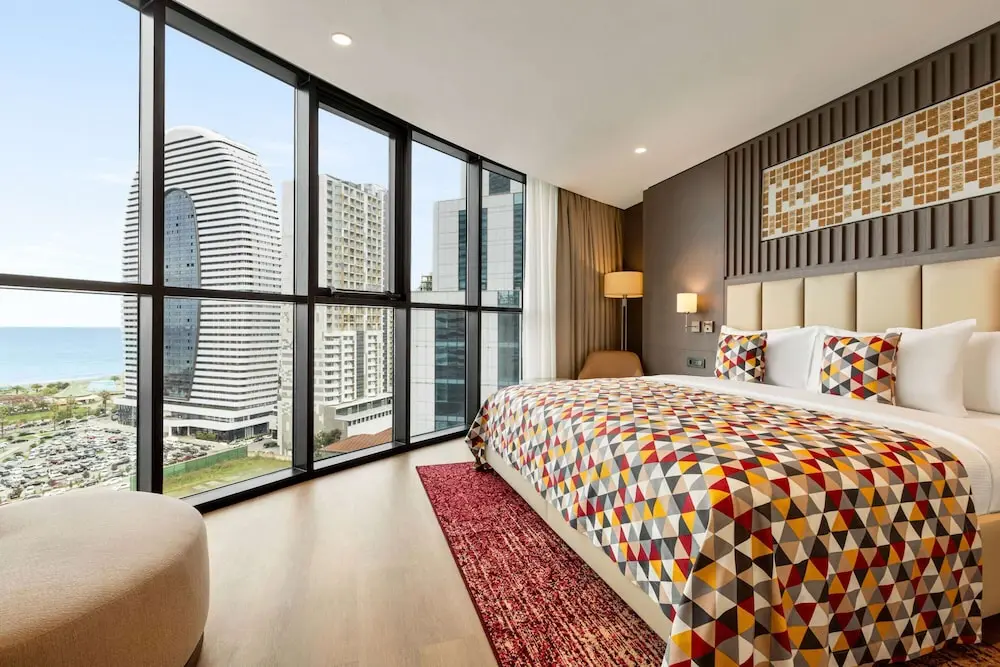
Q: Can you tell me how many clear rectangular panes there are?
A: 10